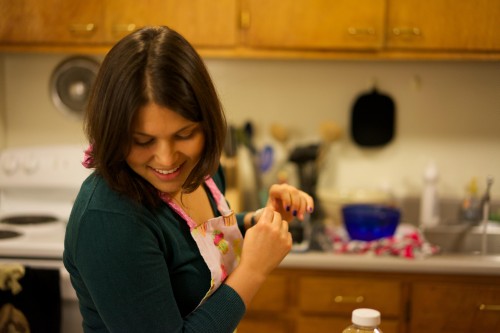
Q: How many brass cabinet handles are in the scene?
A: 6